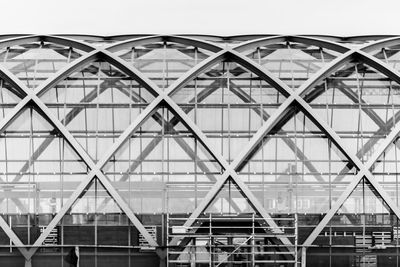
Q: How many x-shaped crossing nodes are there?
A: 9